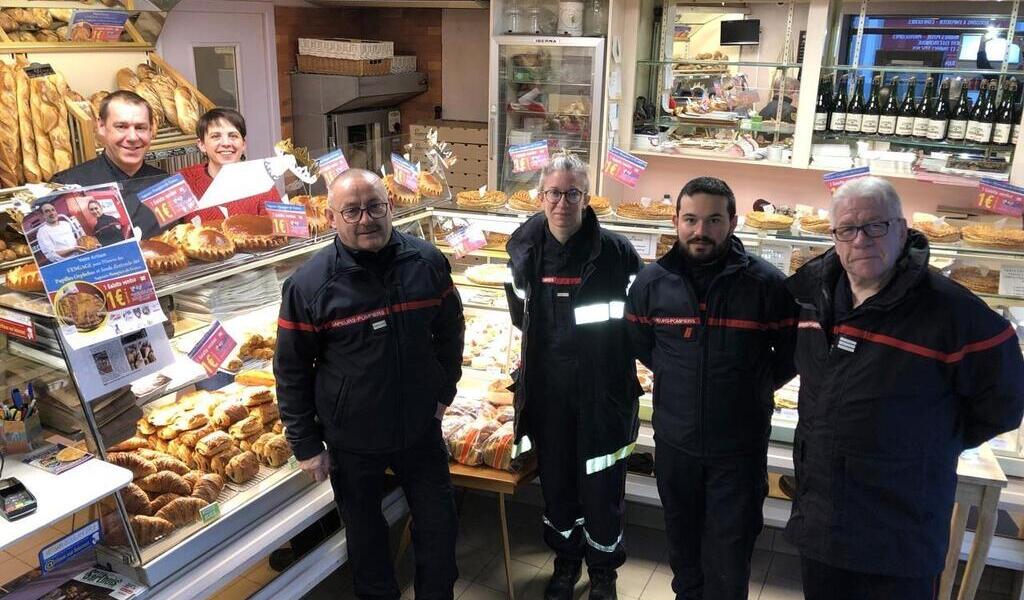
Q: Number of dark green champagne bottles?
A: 13